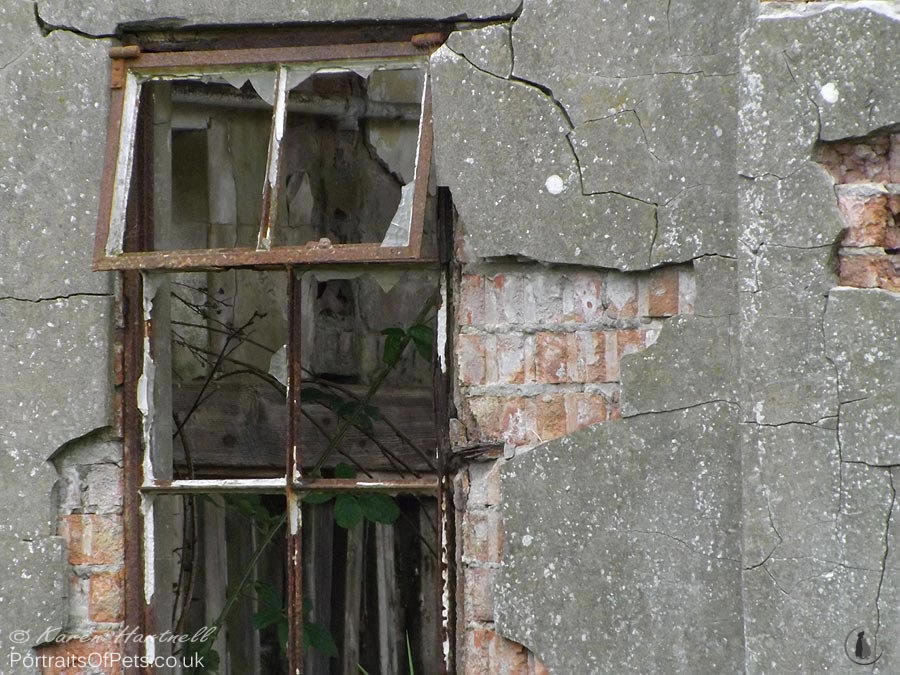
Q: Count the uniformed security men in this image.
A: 0